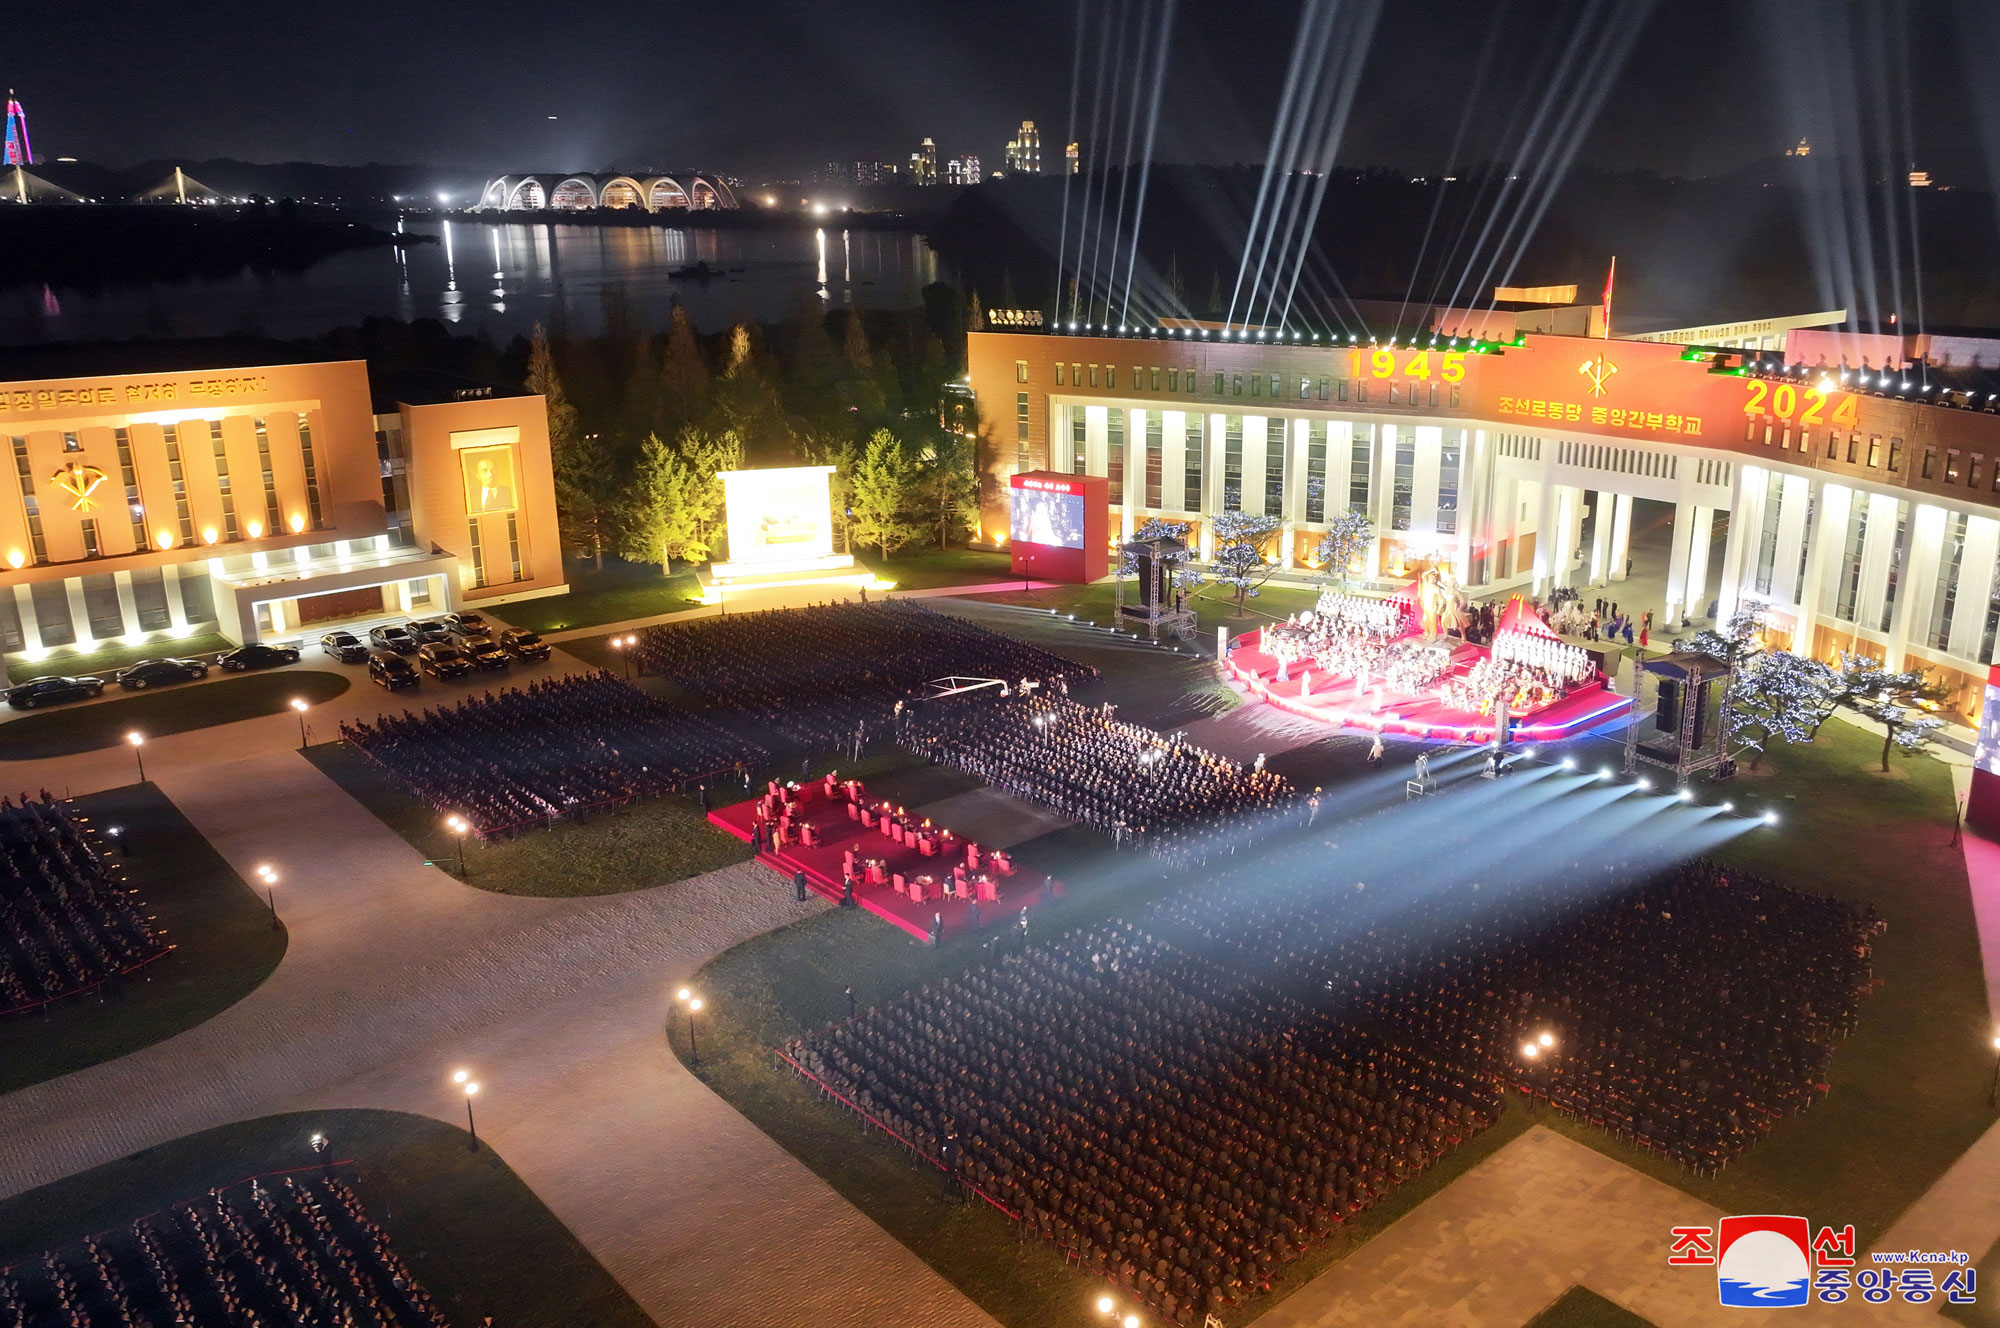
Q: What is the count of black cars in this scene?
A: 11